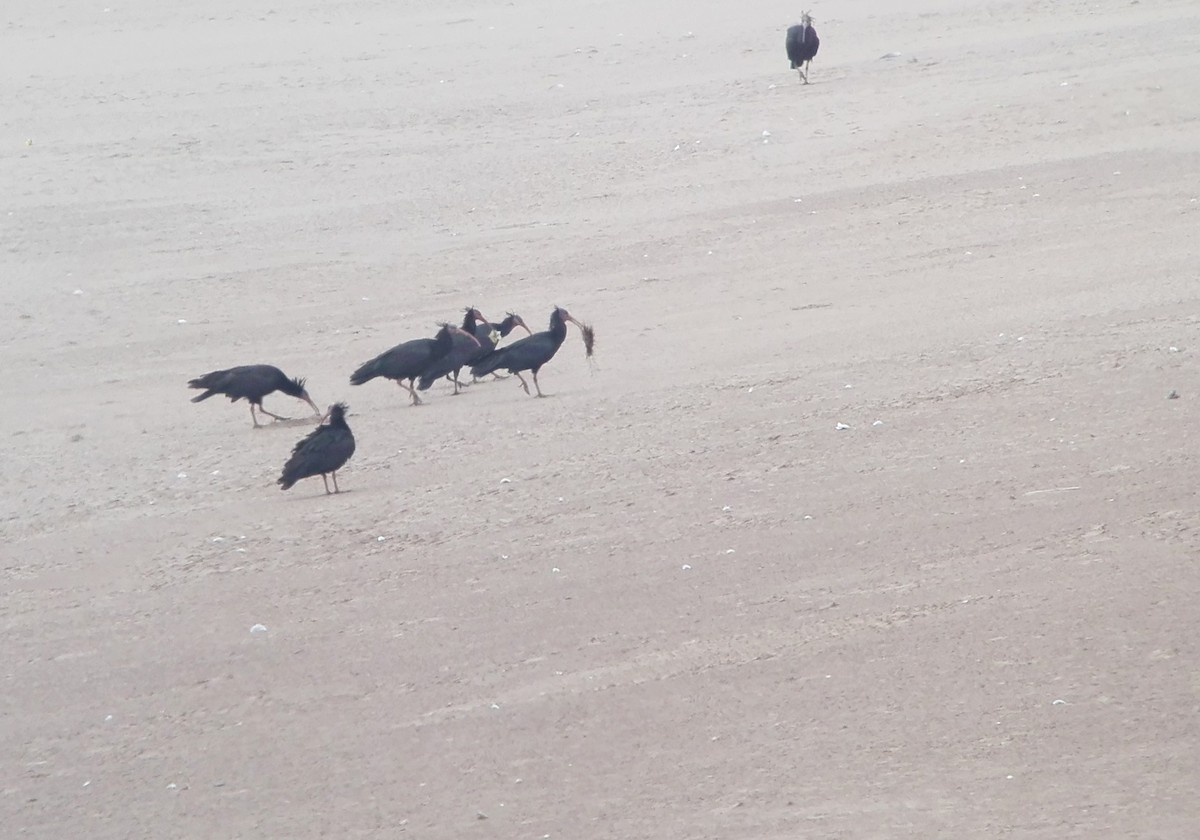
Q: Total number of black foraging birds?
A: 7